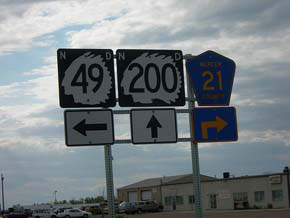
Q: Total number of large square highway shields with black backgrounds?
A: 2